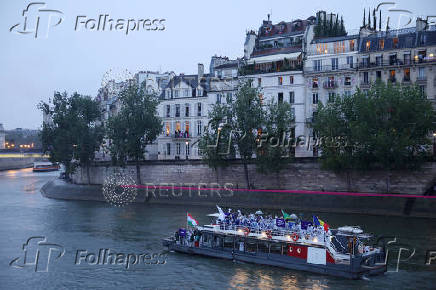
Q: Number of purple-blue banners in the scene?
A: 3